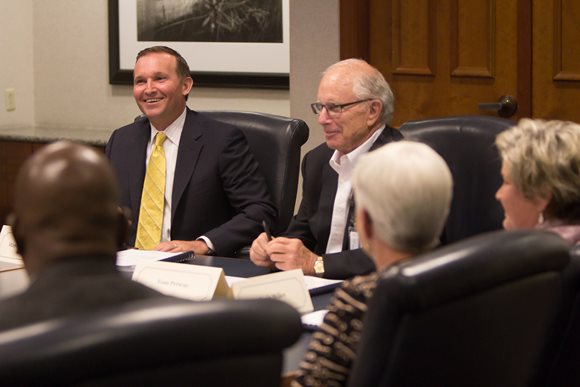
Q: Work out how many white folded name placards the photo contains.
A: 3